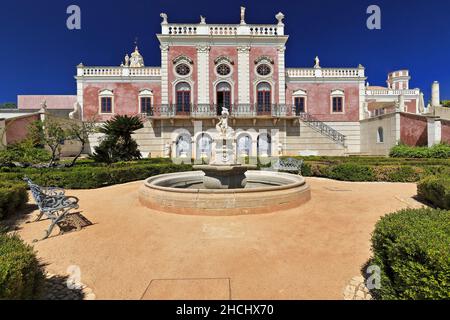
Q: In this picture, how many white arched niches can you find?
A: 4